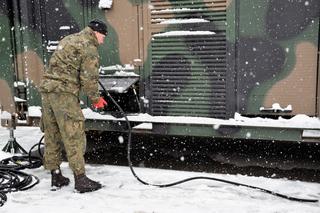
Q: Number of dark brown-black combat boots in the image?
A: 2